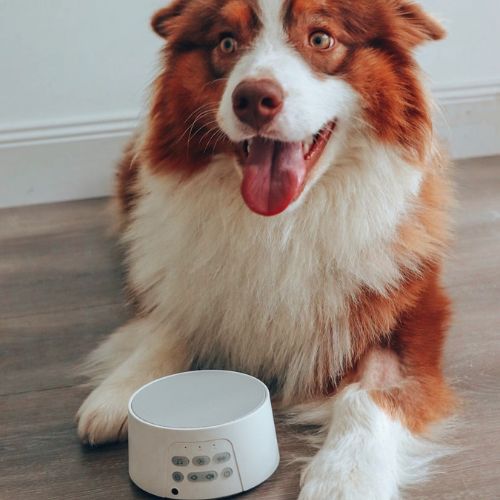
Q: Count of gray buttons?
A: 6